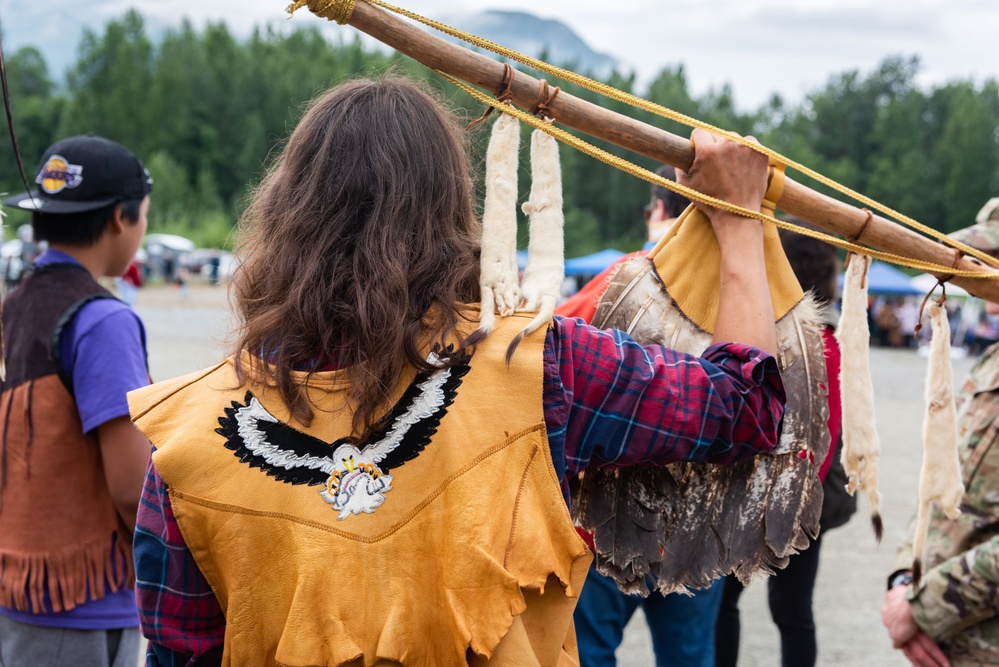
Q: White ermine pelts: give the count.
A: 4